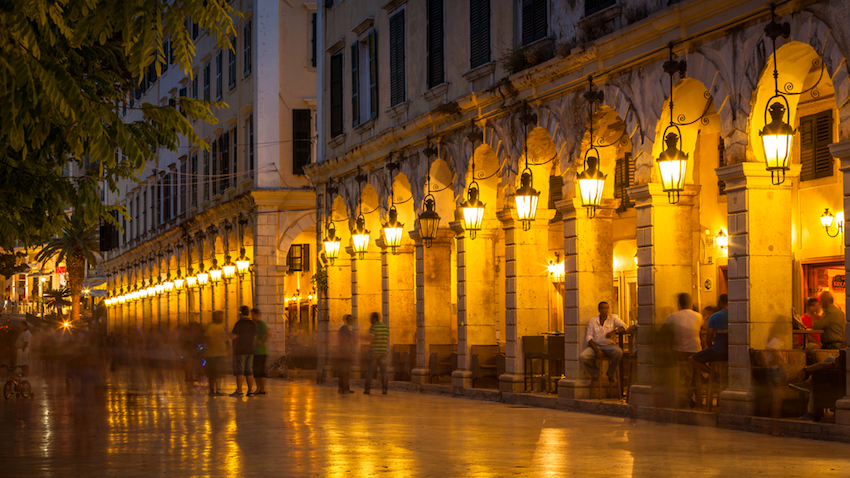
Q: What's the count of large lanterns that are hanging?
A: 9